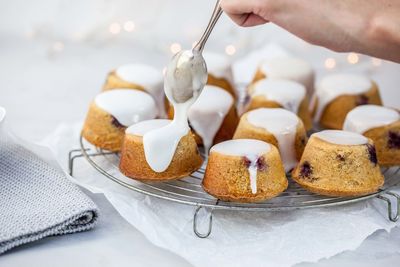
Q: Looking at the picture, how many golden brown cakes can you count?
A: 12